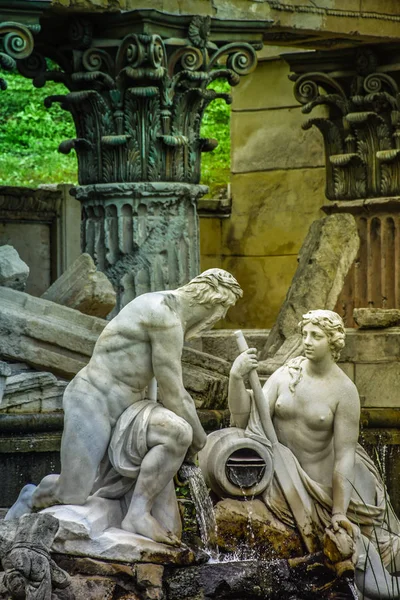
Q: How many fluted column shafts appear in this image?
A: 2